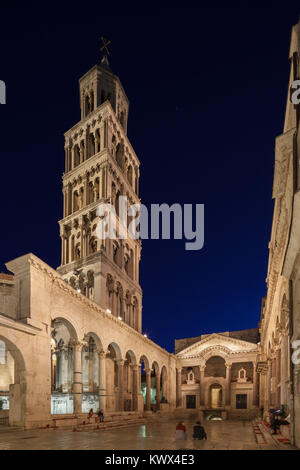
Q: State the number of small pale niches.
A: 2